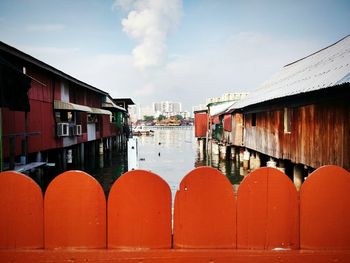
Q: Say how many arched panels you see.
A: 6